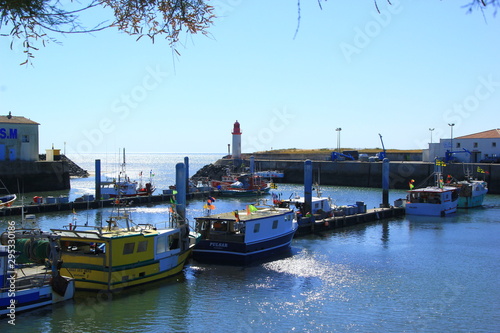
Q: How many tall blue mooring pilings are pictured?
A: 6